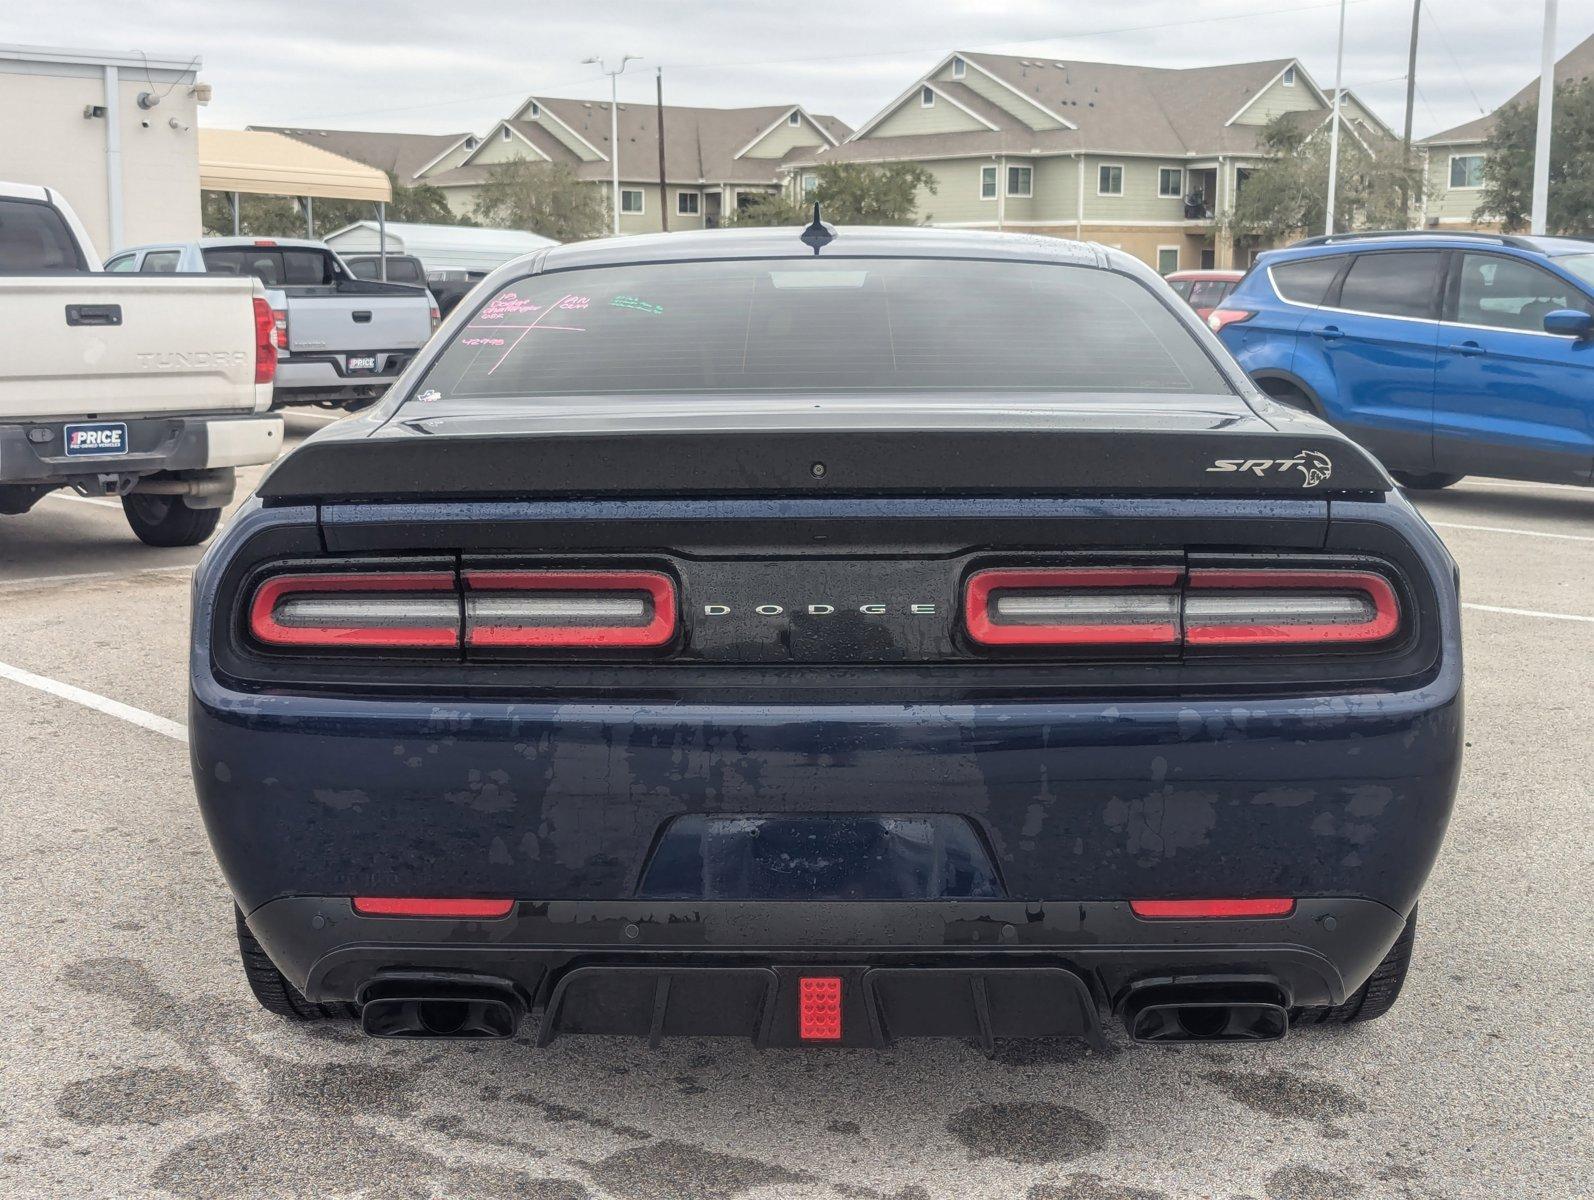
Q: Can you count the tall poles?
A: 5